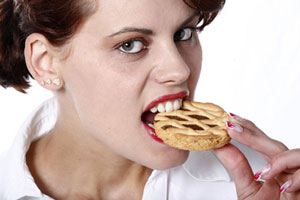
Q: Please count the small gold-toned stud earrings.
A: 3